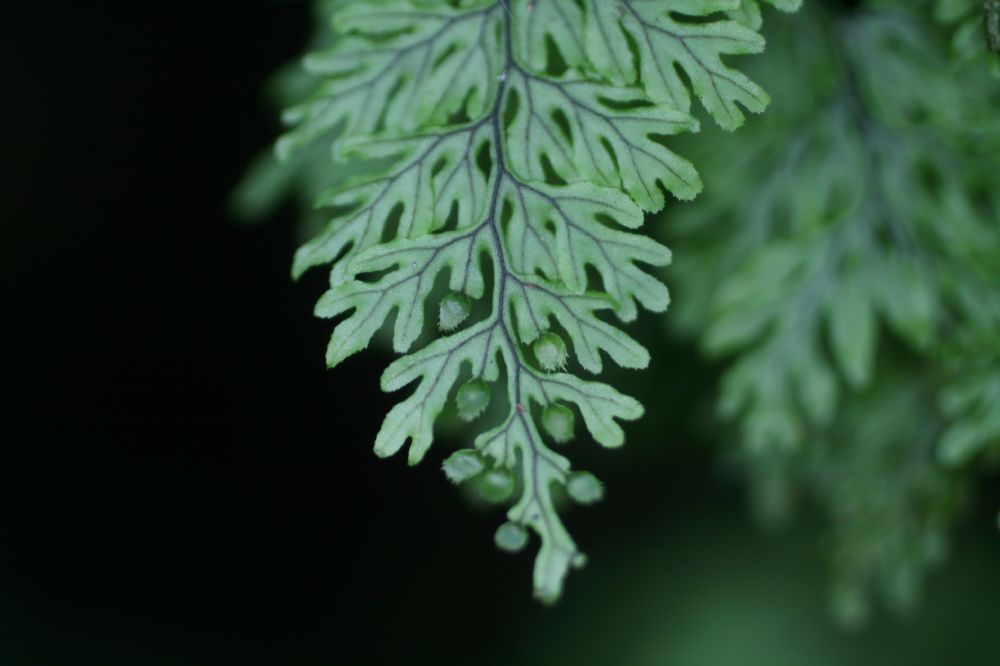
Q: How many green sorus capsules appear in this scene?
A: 8